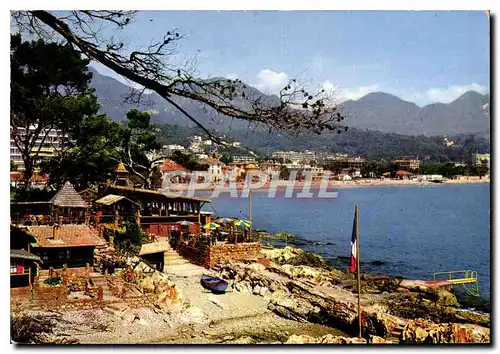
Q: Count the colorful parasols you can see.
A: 4